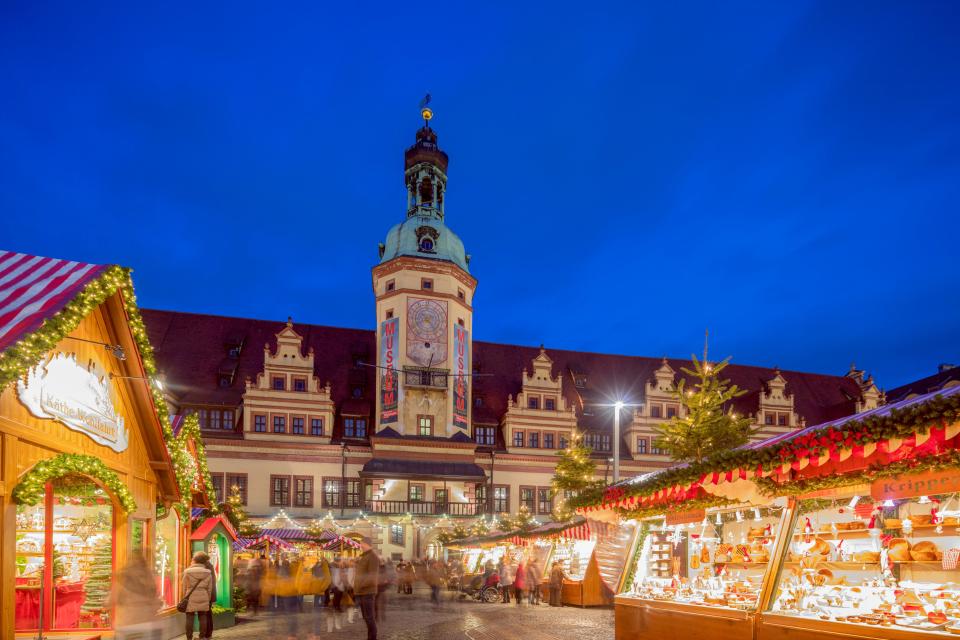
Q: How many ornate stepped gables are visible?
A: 5